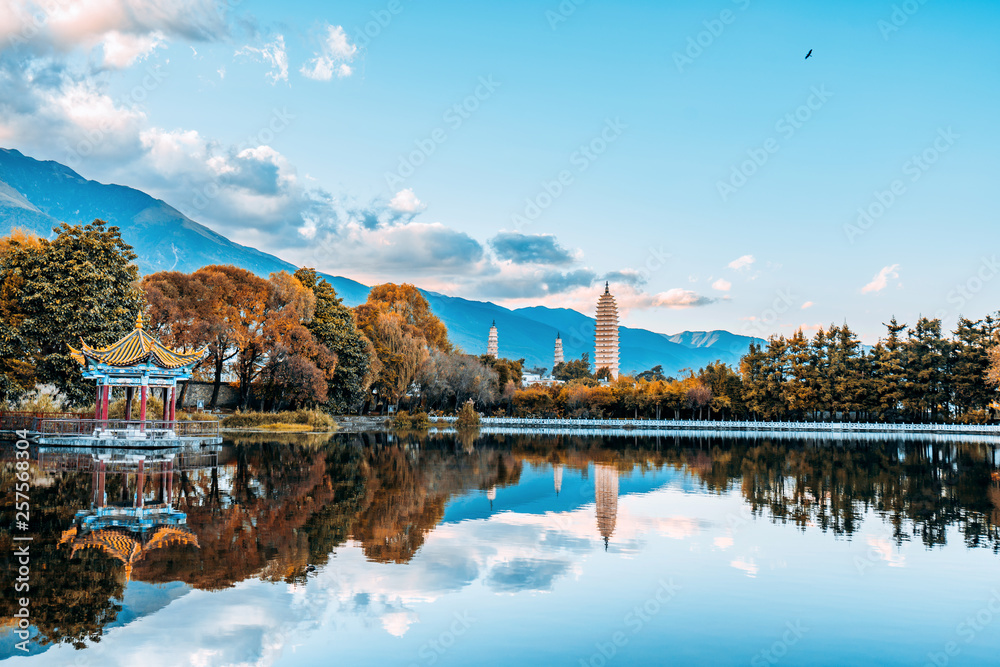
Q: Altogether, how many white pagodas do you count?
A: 3